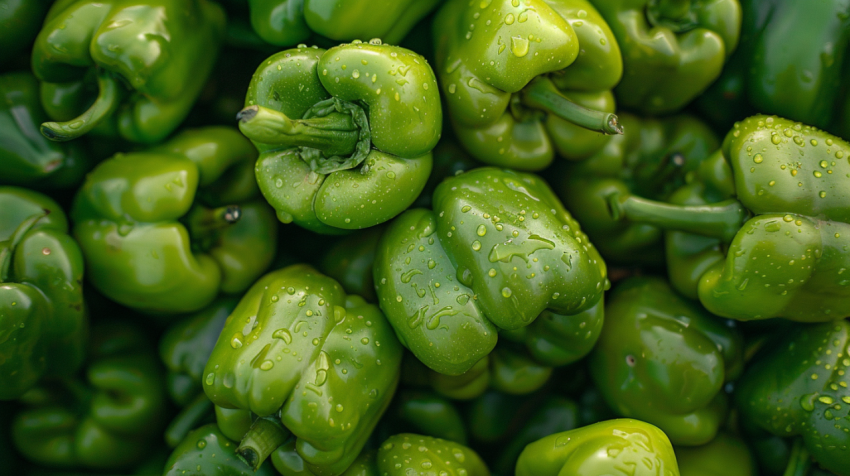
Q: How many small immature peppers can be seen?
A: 0